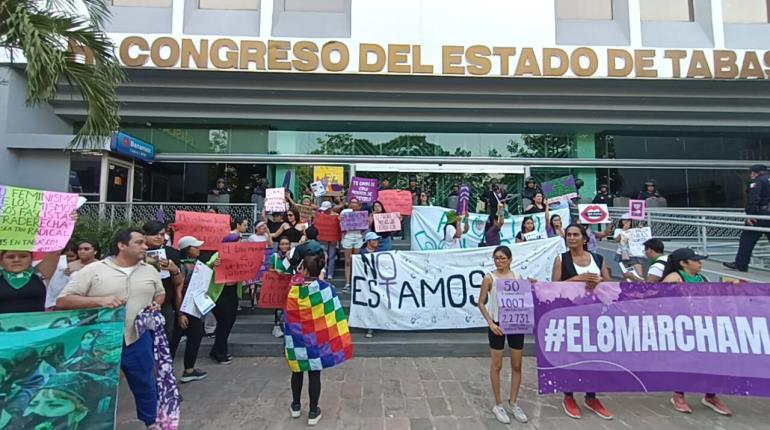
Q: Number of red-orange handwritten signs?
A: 5